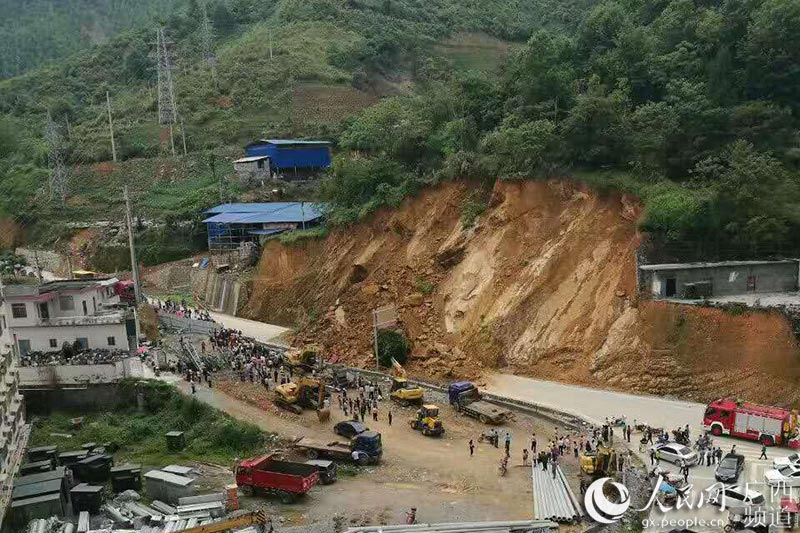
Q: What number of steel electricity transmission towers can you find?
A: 3